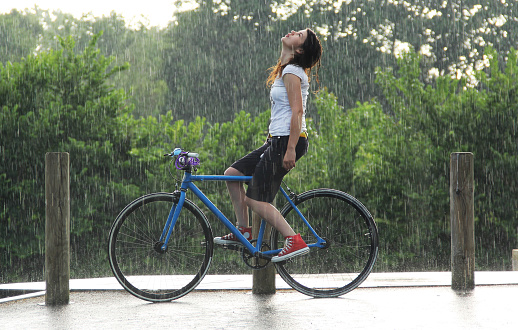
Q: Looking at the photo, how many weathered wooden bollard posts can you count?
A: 3